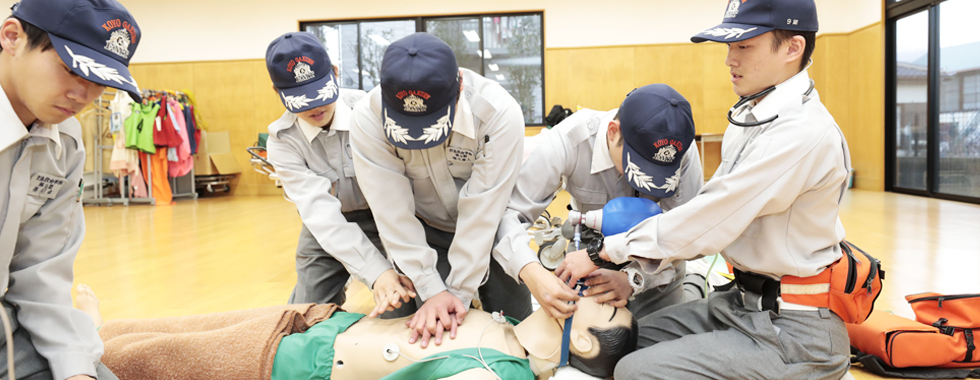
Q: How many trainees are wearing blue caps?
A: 5